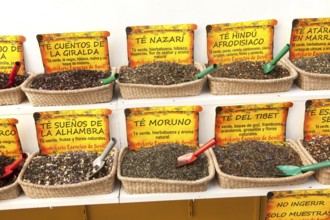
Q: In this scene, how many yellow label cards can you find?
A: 11